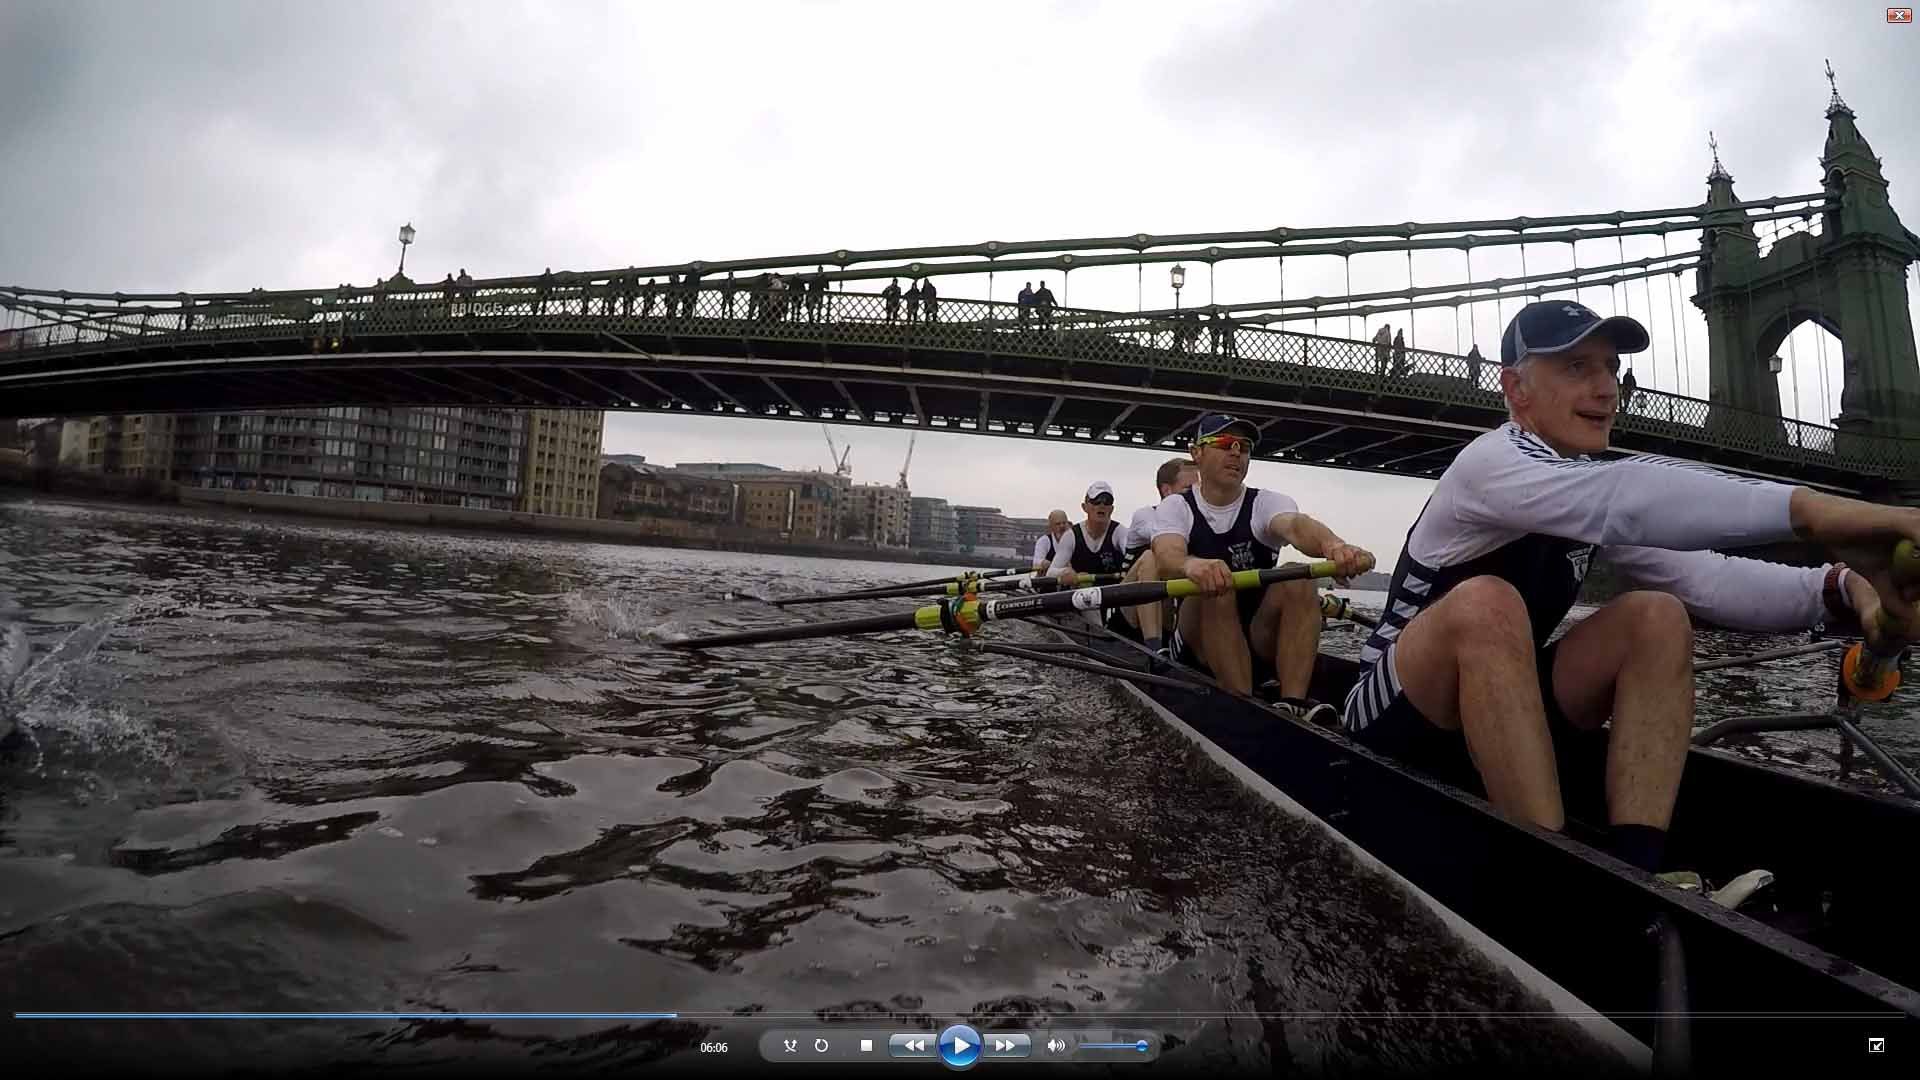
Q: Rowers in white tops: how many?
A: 5